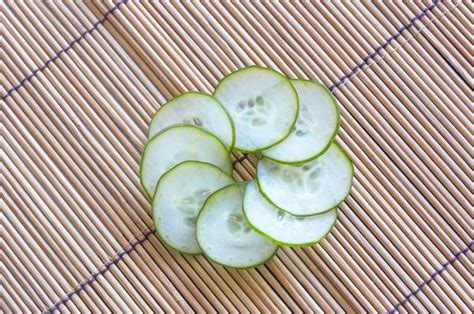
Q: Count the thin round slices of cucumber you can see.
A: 8